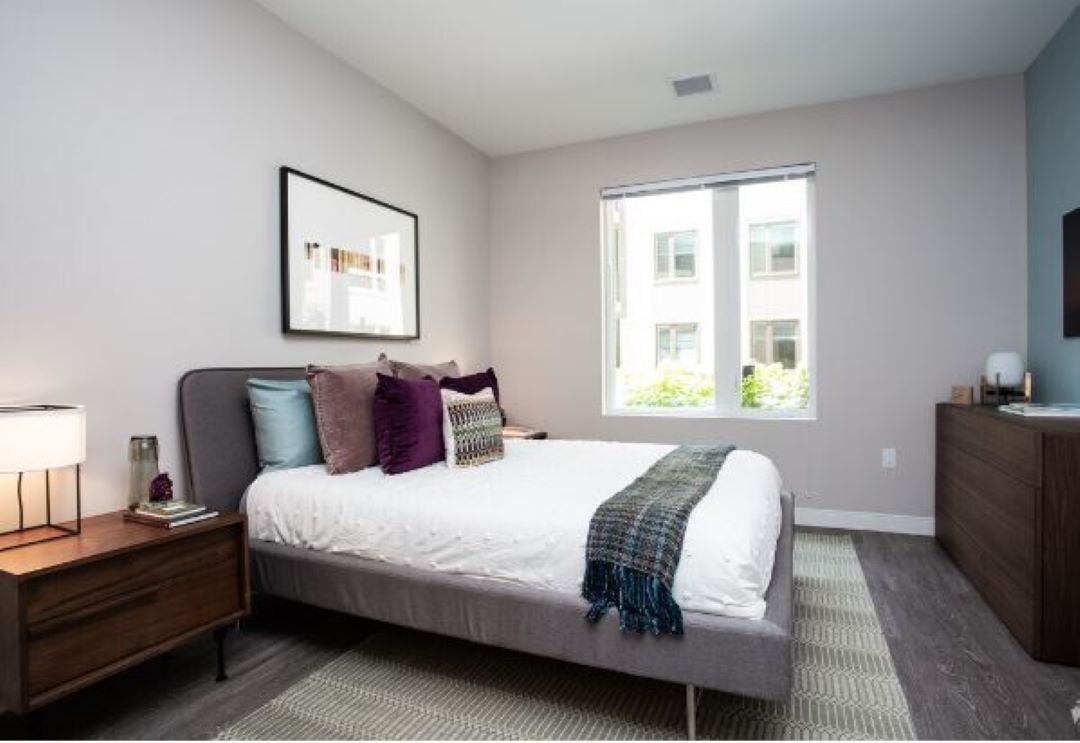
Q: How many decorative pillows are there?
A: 6